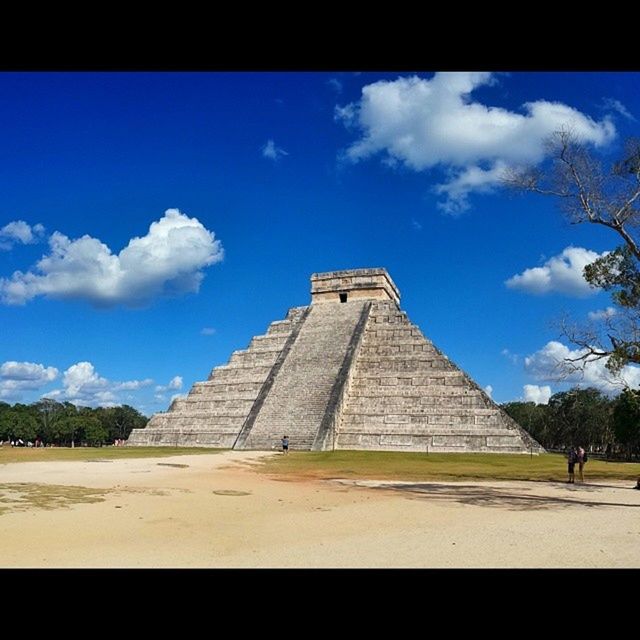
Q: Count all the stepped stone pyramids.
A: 1